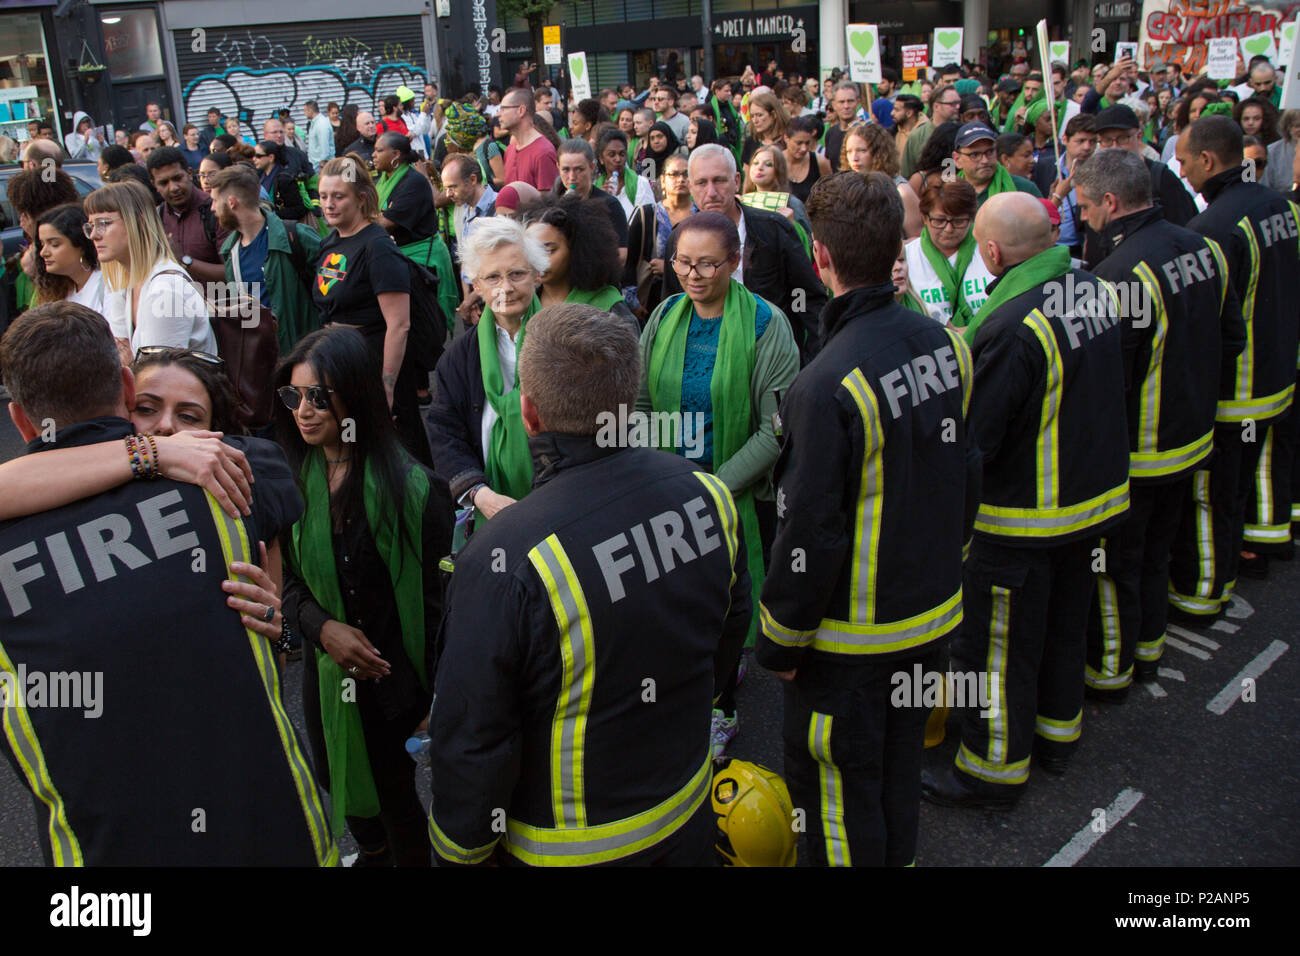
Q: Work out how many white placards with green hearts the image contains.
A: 6